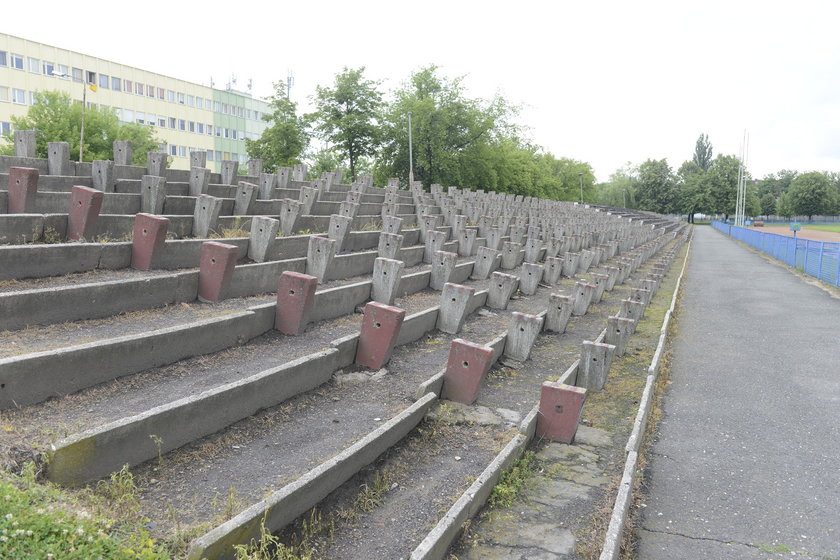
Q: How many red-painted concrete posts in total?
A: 8